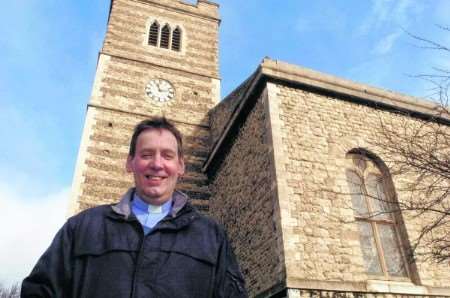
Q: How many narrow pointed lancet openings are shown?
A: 3